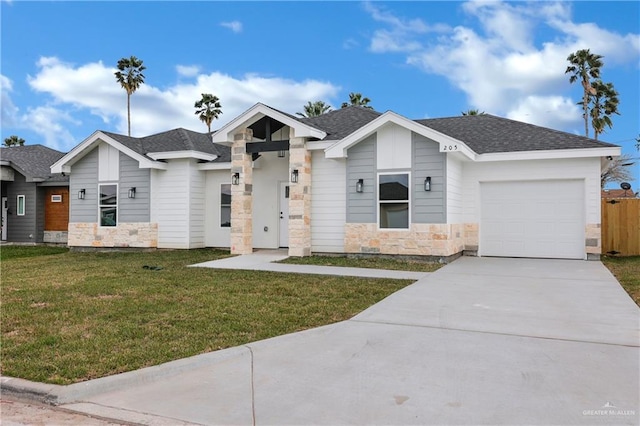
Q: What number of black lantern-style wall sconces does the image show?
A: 6